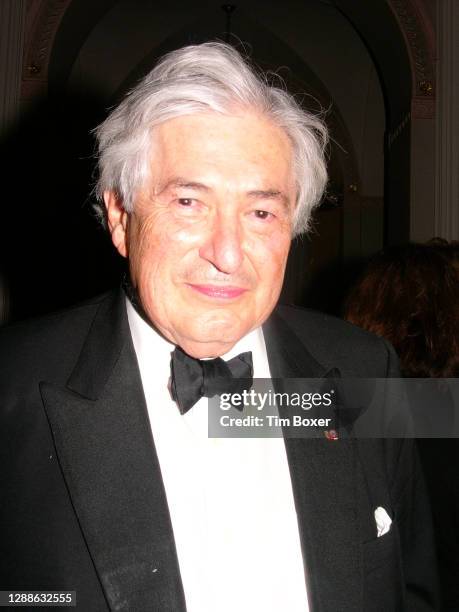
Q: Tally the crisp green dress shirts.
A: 0